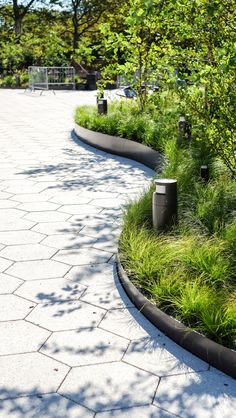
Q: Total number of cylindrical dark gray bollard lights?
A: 4